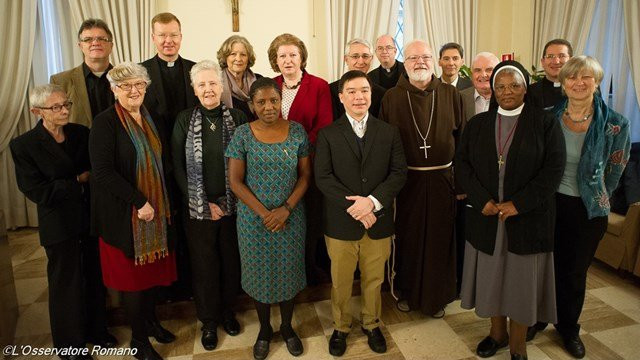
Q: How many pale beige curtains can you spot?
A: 6